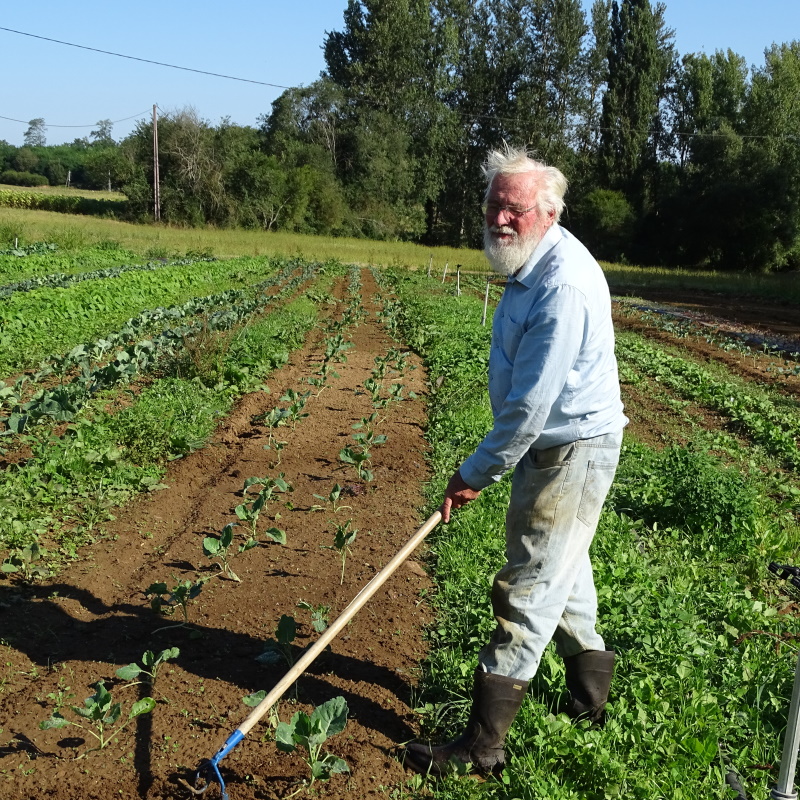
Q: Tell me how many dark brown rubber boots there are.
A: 2